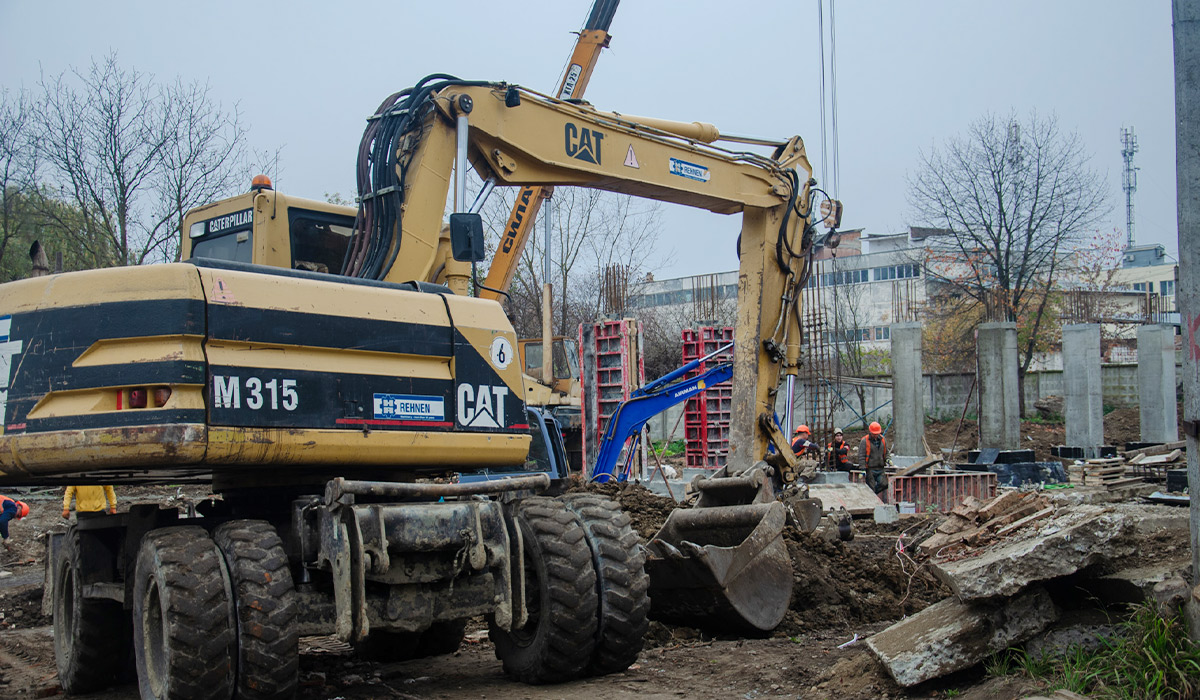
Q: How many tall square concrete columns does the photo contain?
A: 4